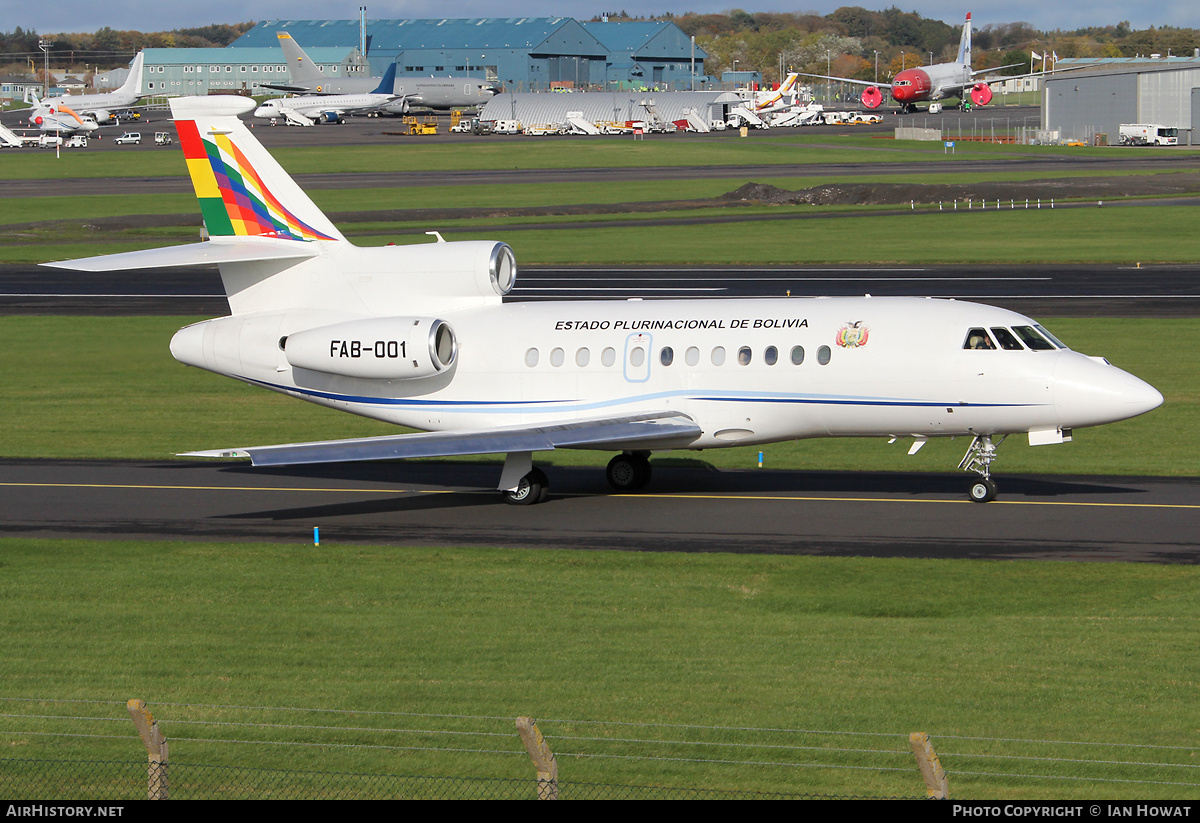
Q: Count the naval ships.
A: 0